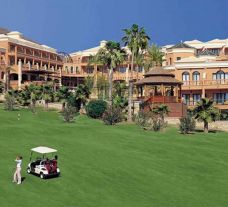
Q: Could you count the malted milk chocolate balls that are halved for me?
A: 0